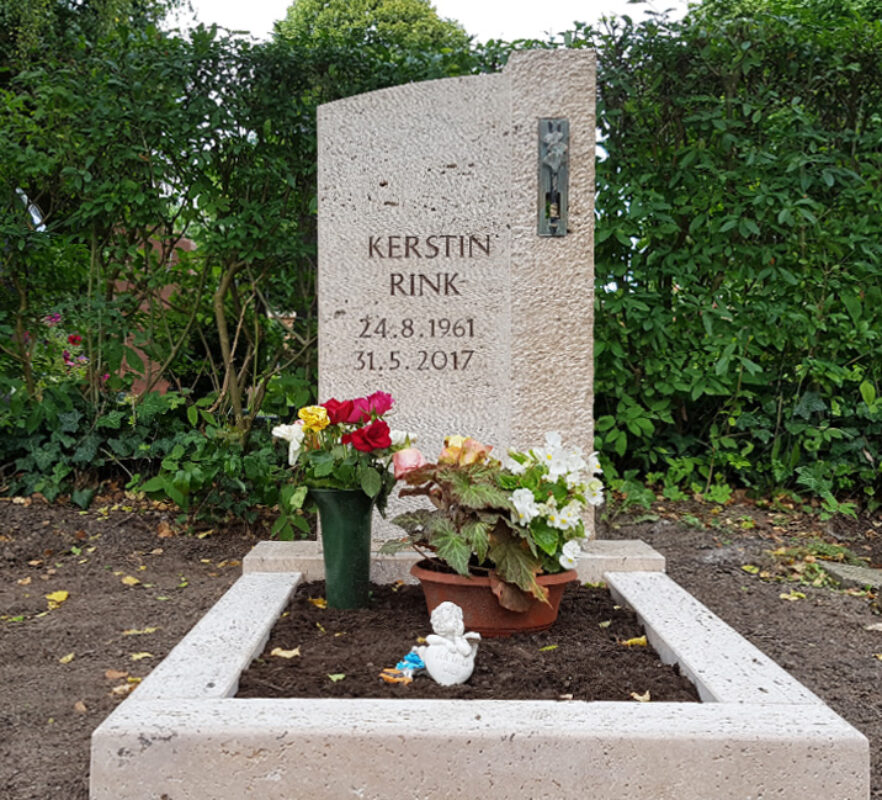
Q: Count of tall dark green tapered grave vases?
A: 1